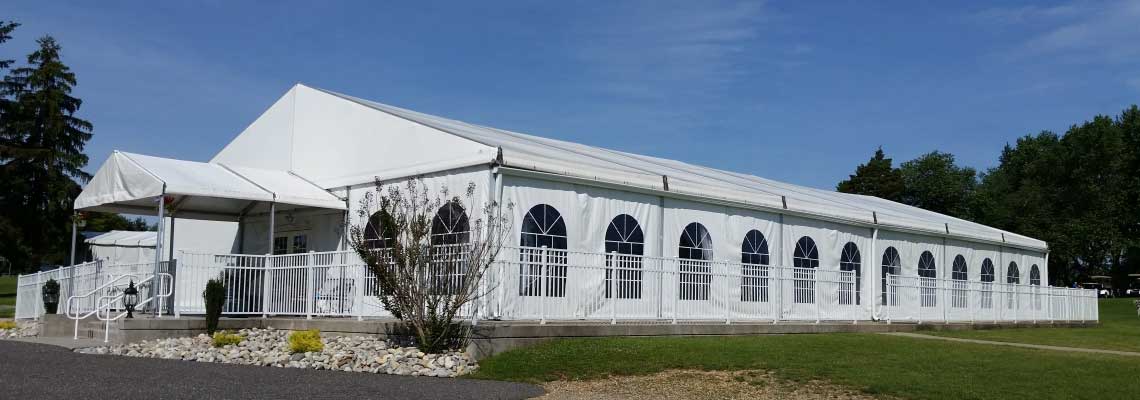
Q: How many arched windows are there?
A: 14